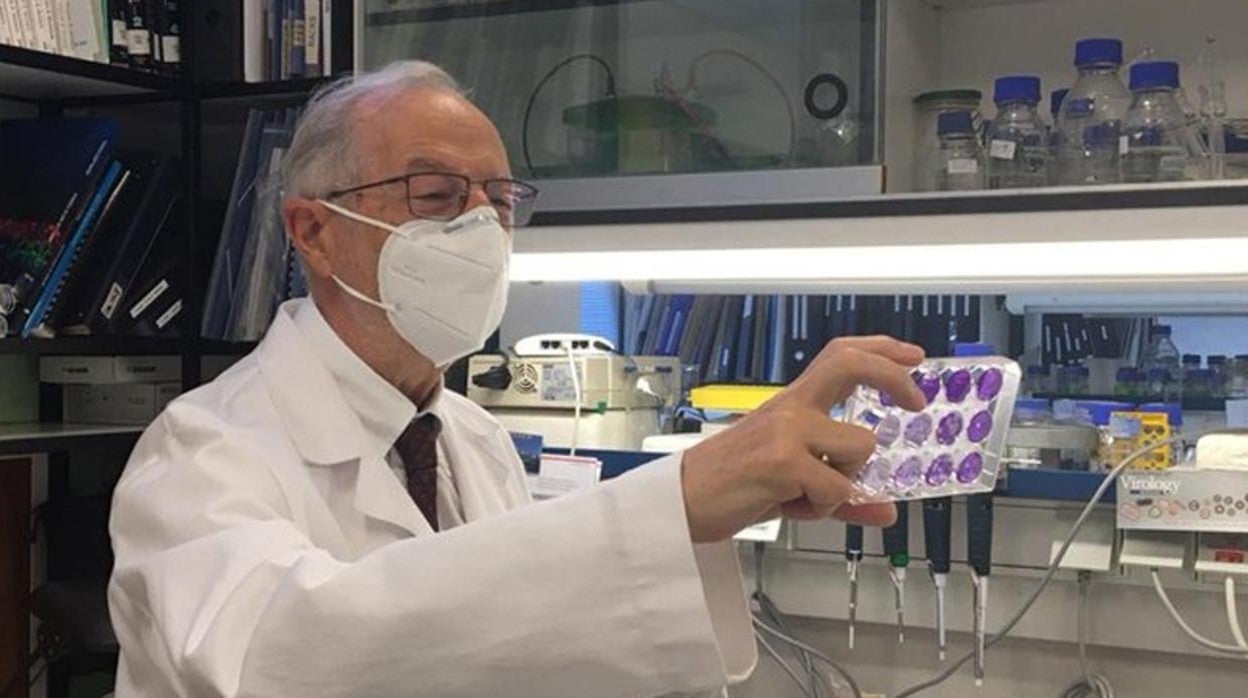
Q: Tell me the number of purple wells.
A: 12